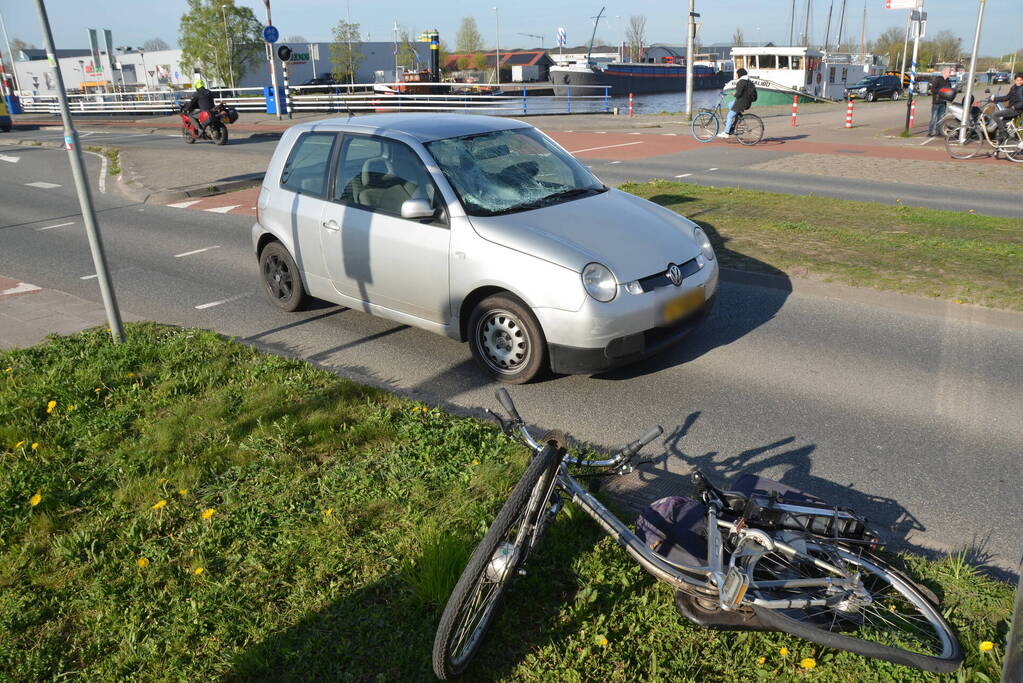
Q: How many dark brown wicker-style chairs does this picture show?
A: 0